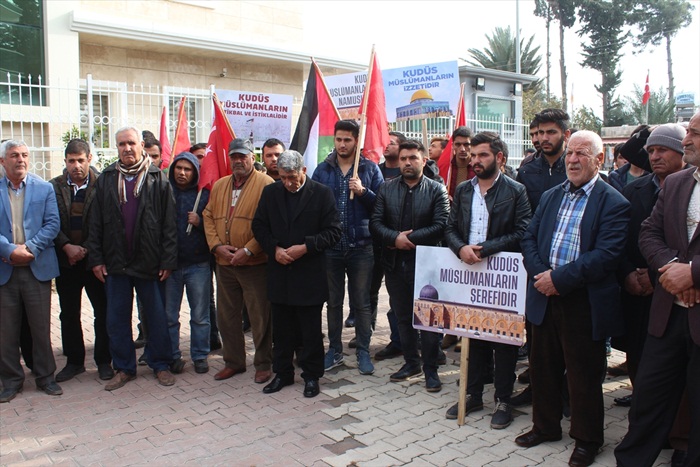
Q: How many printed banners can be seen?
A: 4